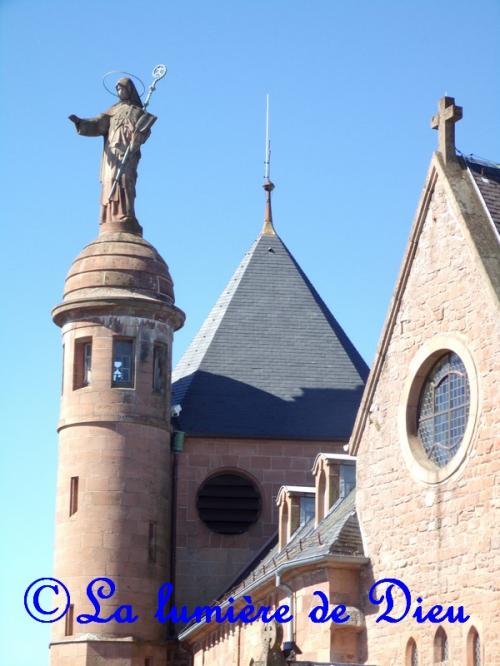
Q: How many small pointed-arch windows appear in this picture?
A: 3